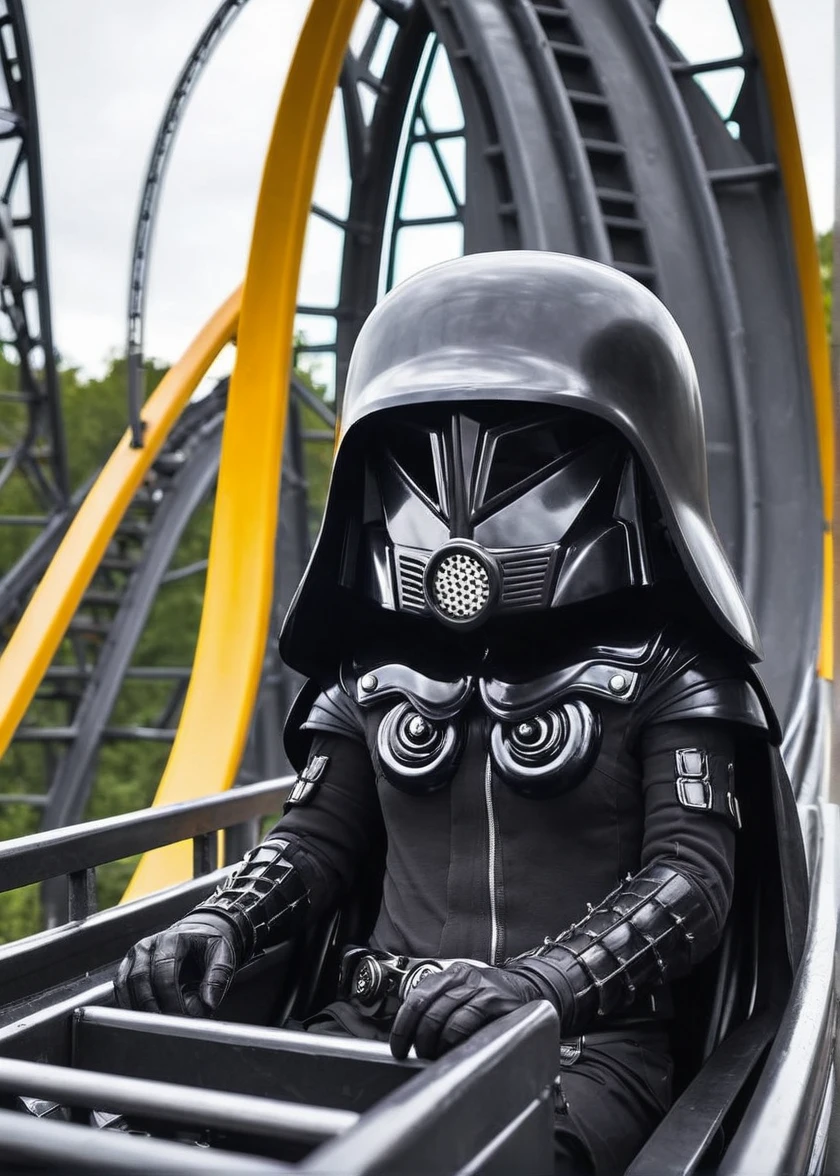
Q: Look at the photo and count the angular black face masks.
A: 1